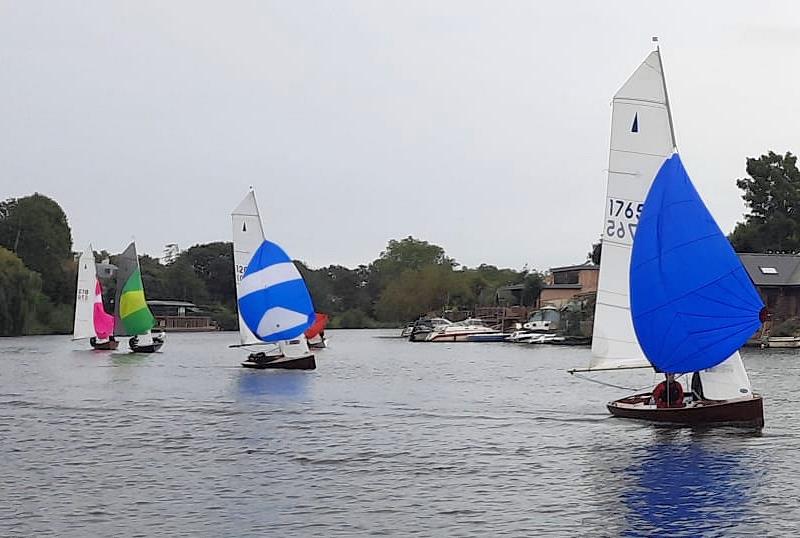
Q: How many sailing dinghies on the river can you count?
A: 5